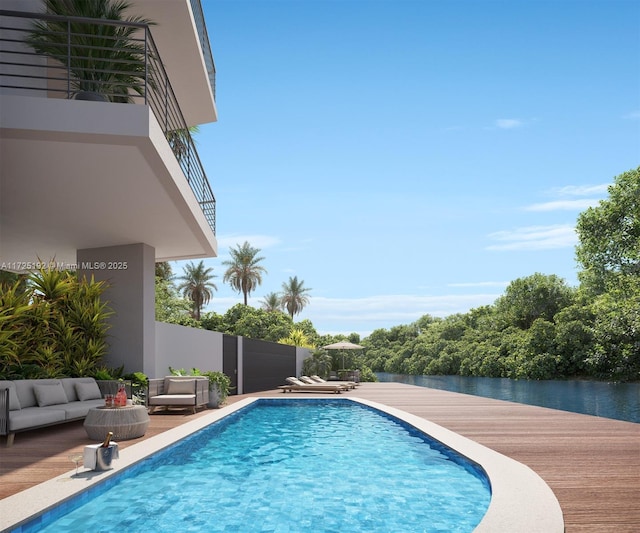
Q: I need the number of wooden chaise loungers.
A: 3